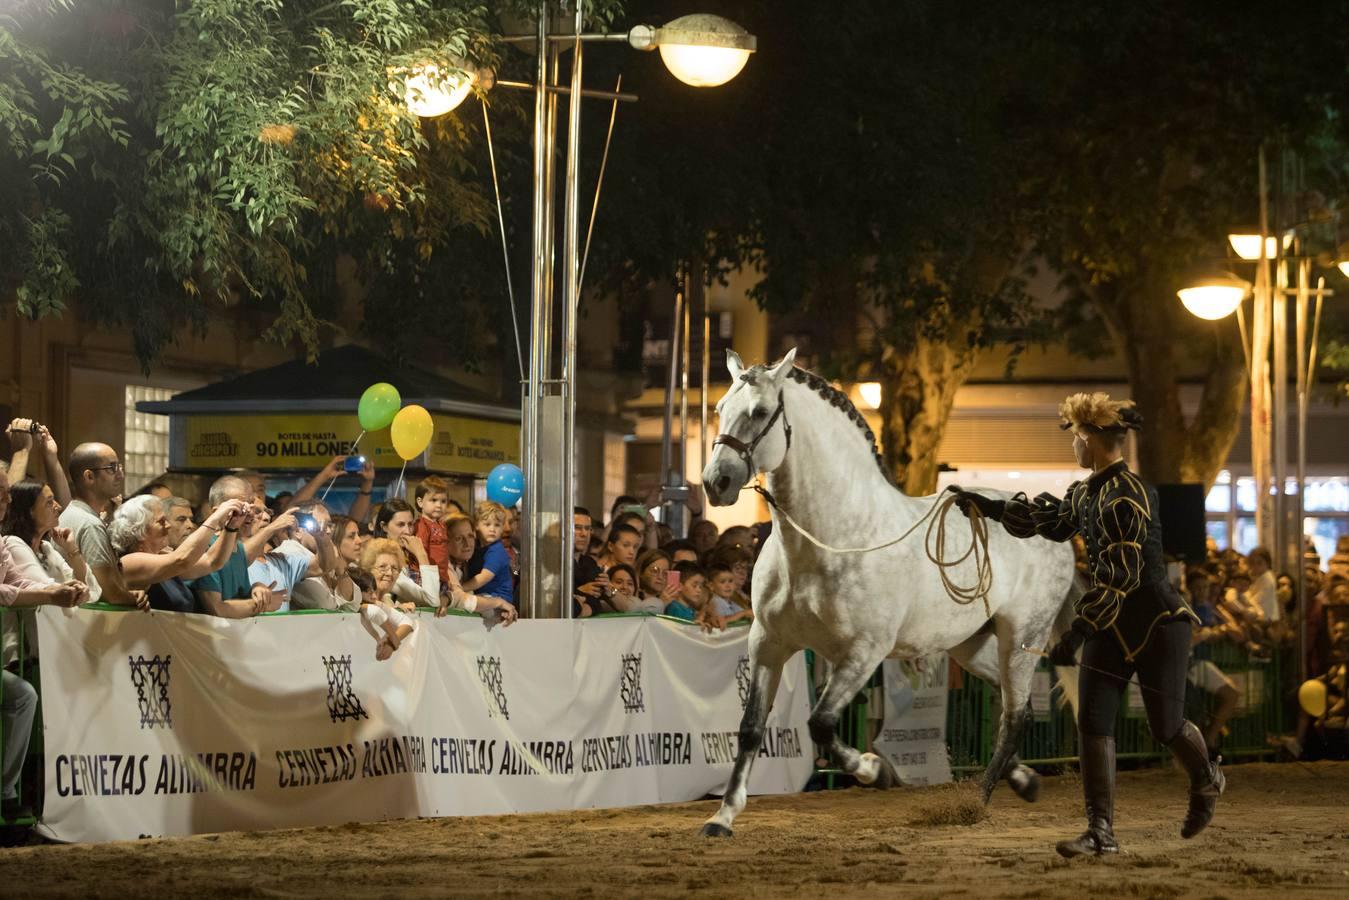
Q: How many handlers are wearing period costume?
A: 1